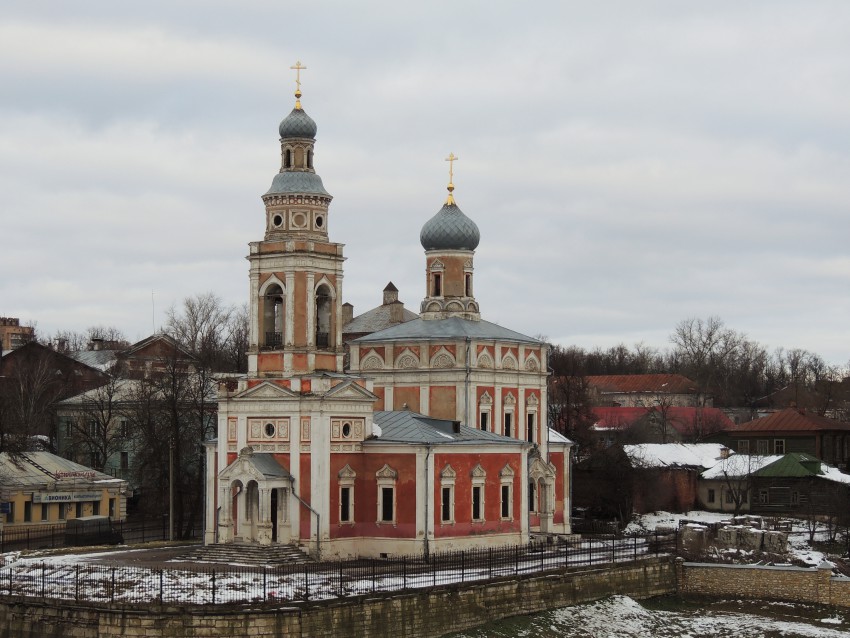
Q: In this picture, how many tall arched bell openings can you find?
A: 2